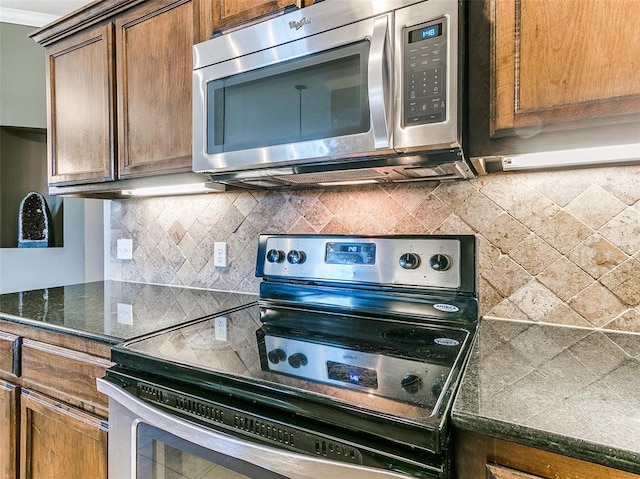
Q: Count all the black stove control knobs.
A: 4